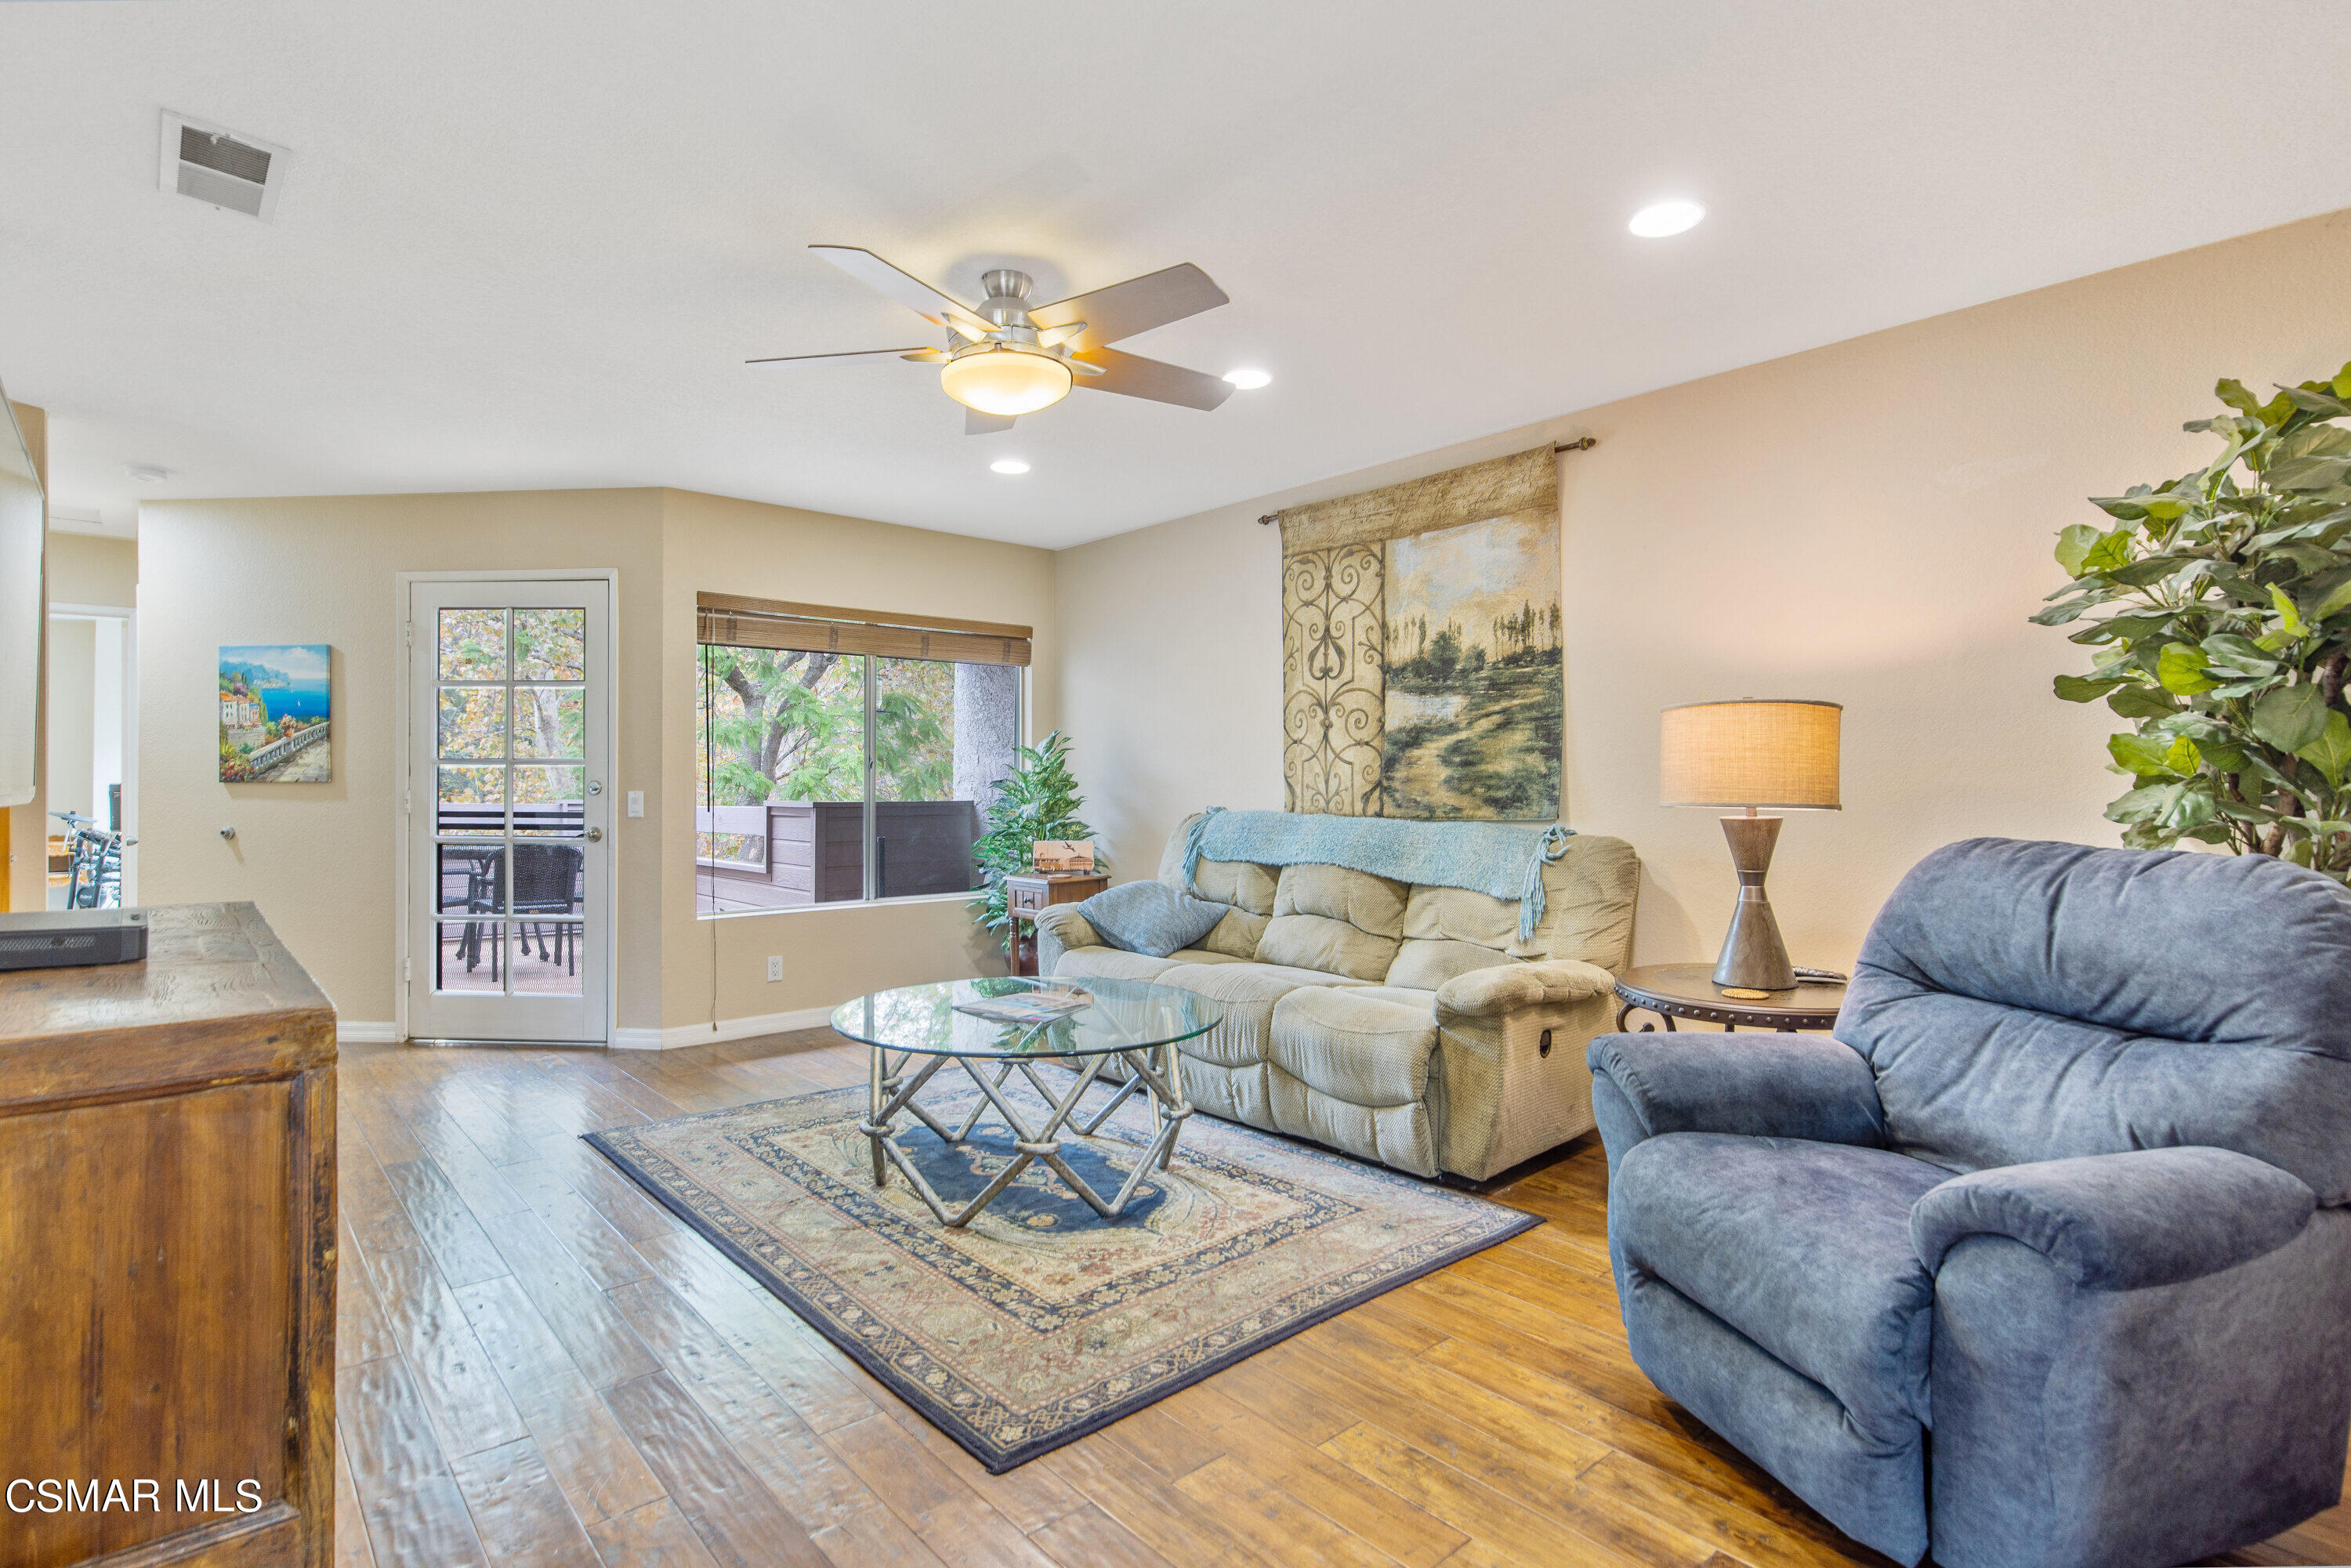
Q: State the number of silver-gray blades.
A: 5